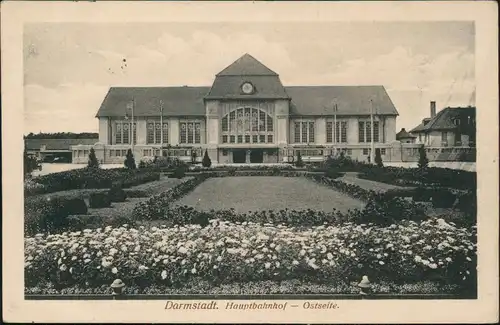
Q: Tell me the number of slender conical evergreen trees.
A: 6